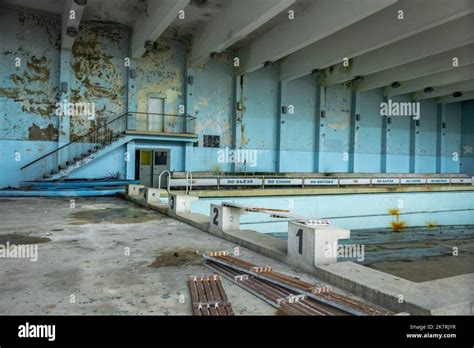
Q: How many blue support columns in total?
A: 10